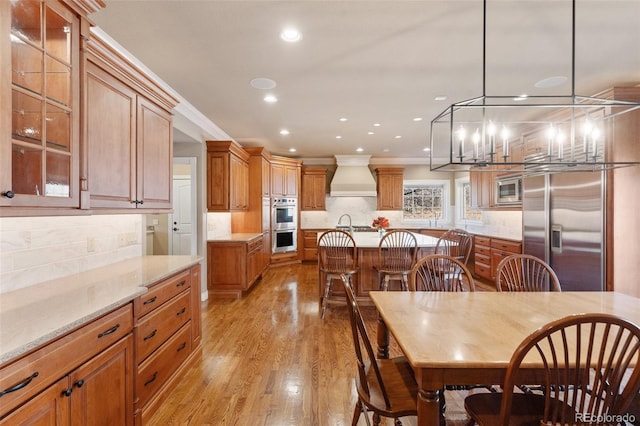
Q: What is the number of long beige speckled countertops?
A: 1